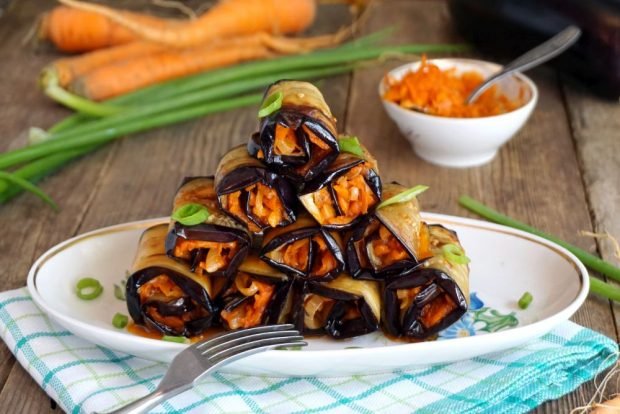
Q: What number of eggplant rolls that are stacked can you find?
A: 10